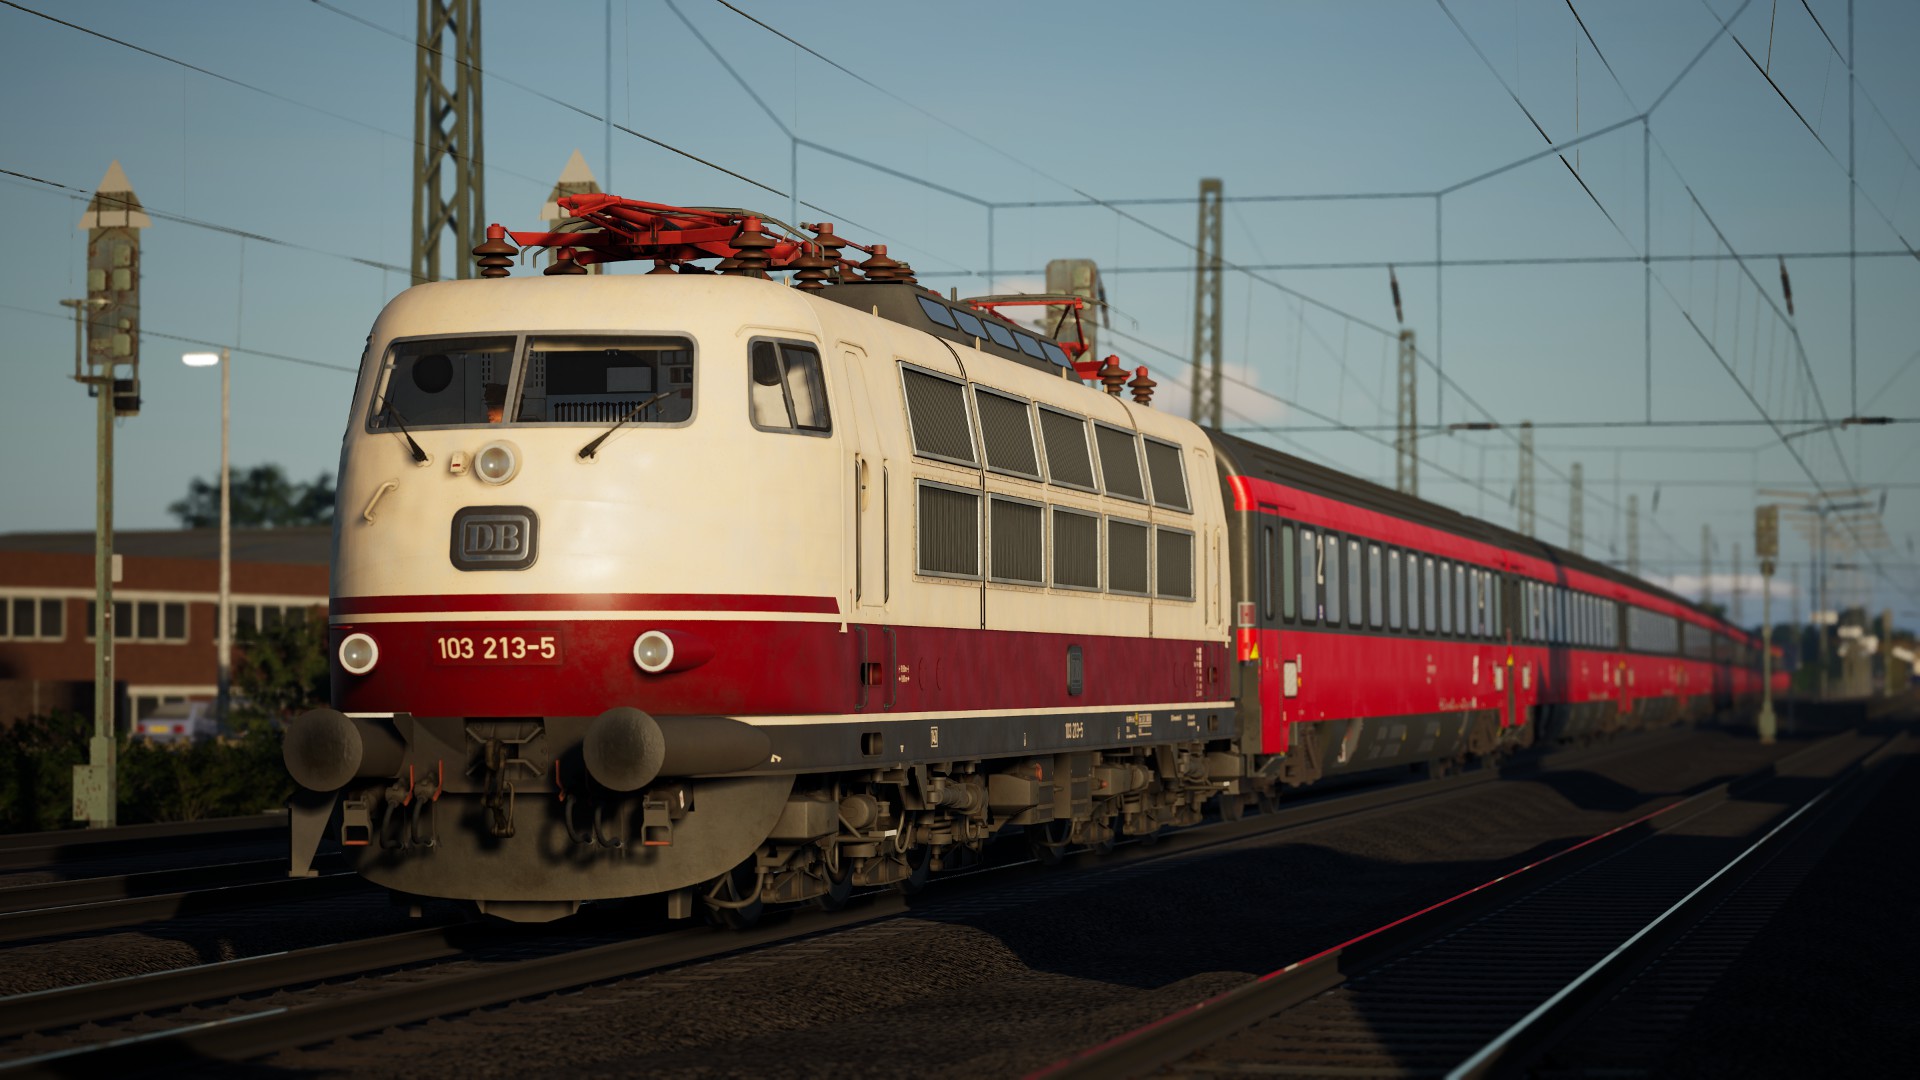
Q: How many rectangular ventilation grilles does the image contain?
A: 10